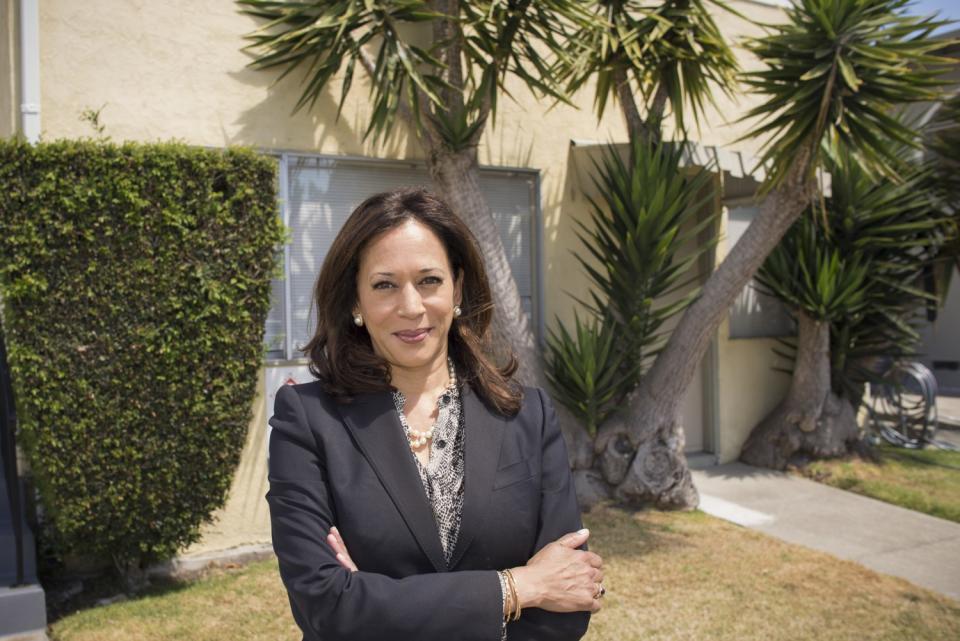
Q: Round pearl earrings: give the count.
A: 2